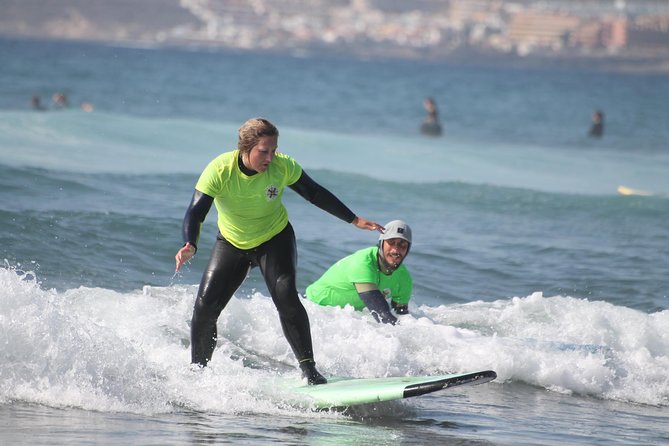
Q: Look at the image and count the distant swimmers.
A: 5